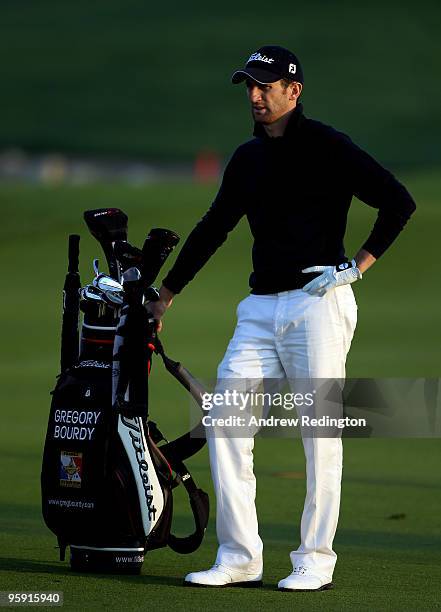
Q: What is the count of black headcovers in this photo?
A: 3